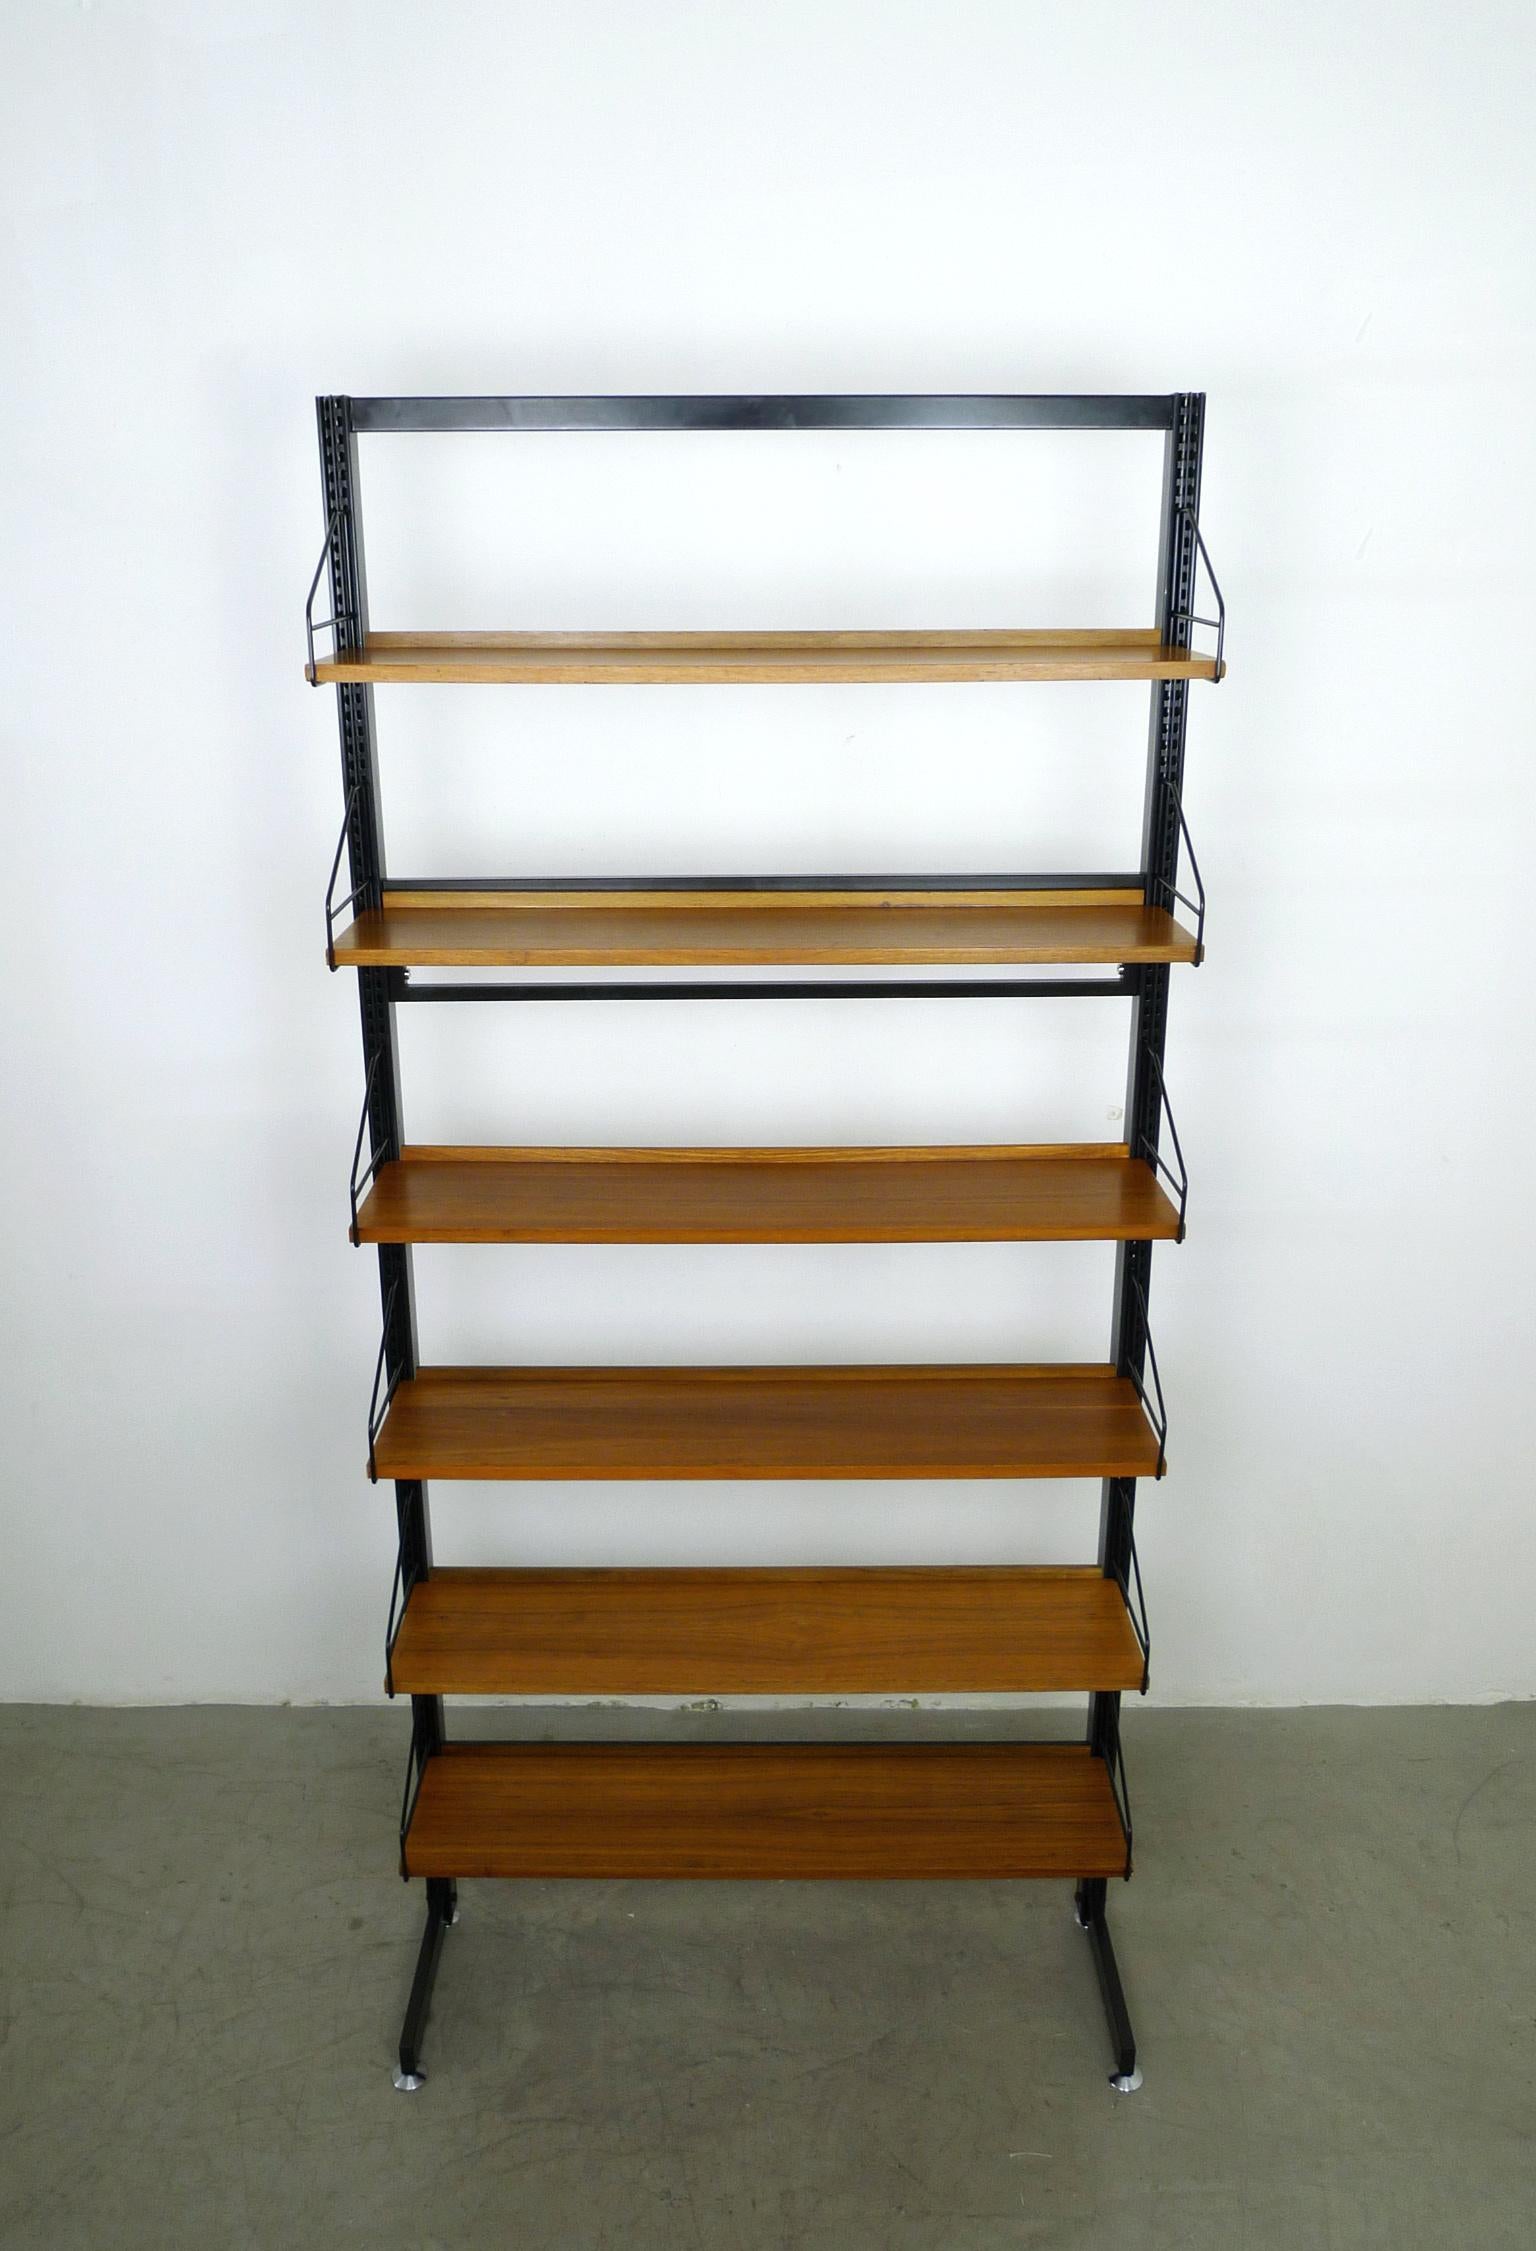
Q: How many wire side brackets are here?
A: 12